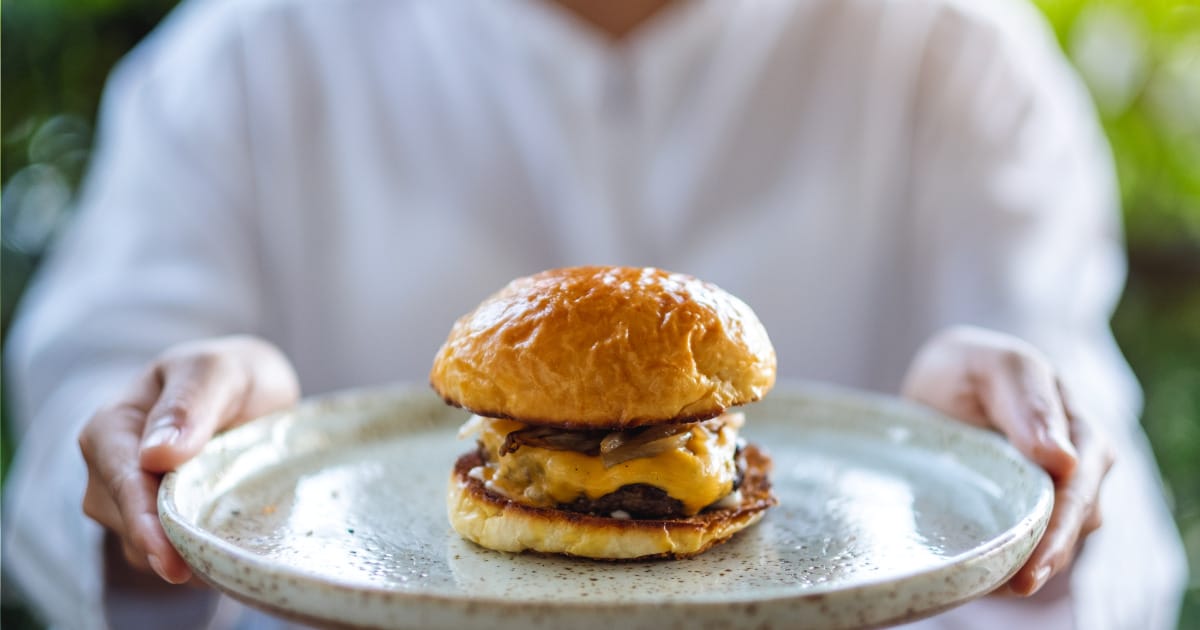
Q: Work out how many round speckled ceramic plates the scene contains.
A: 1